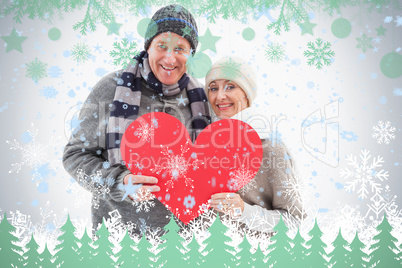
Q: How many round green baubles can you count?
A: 6